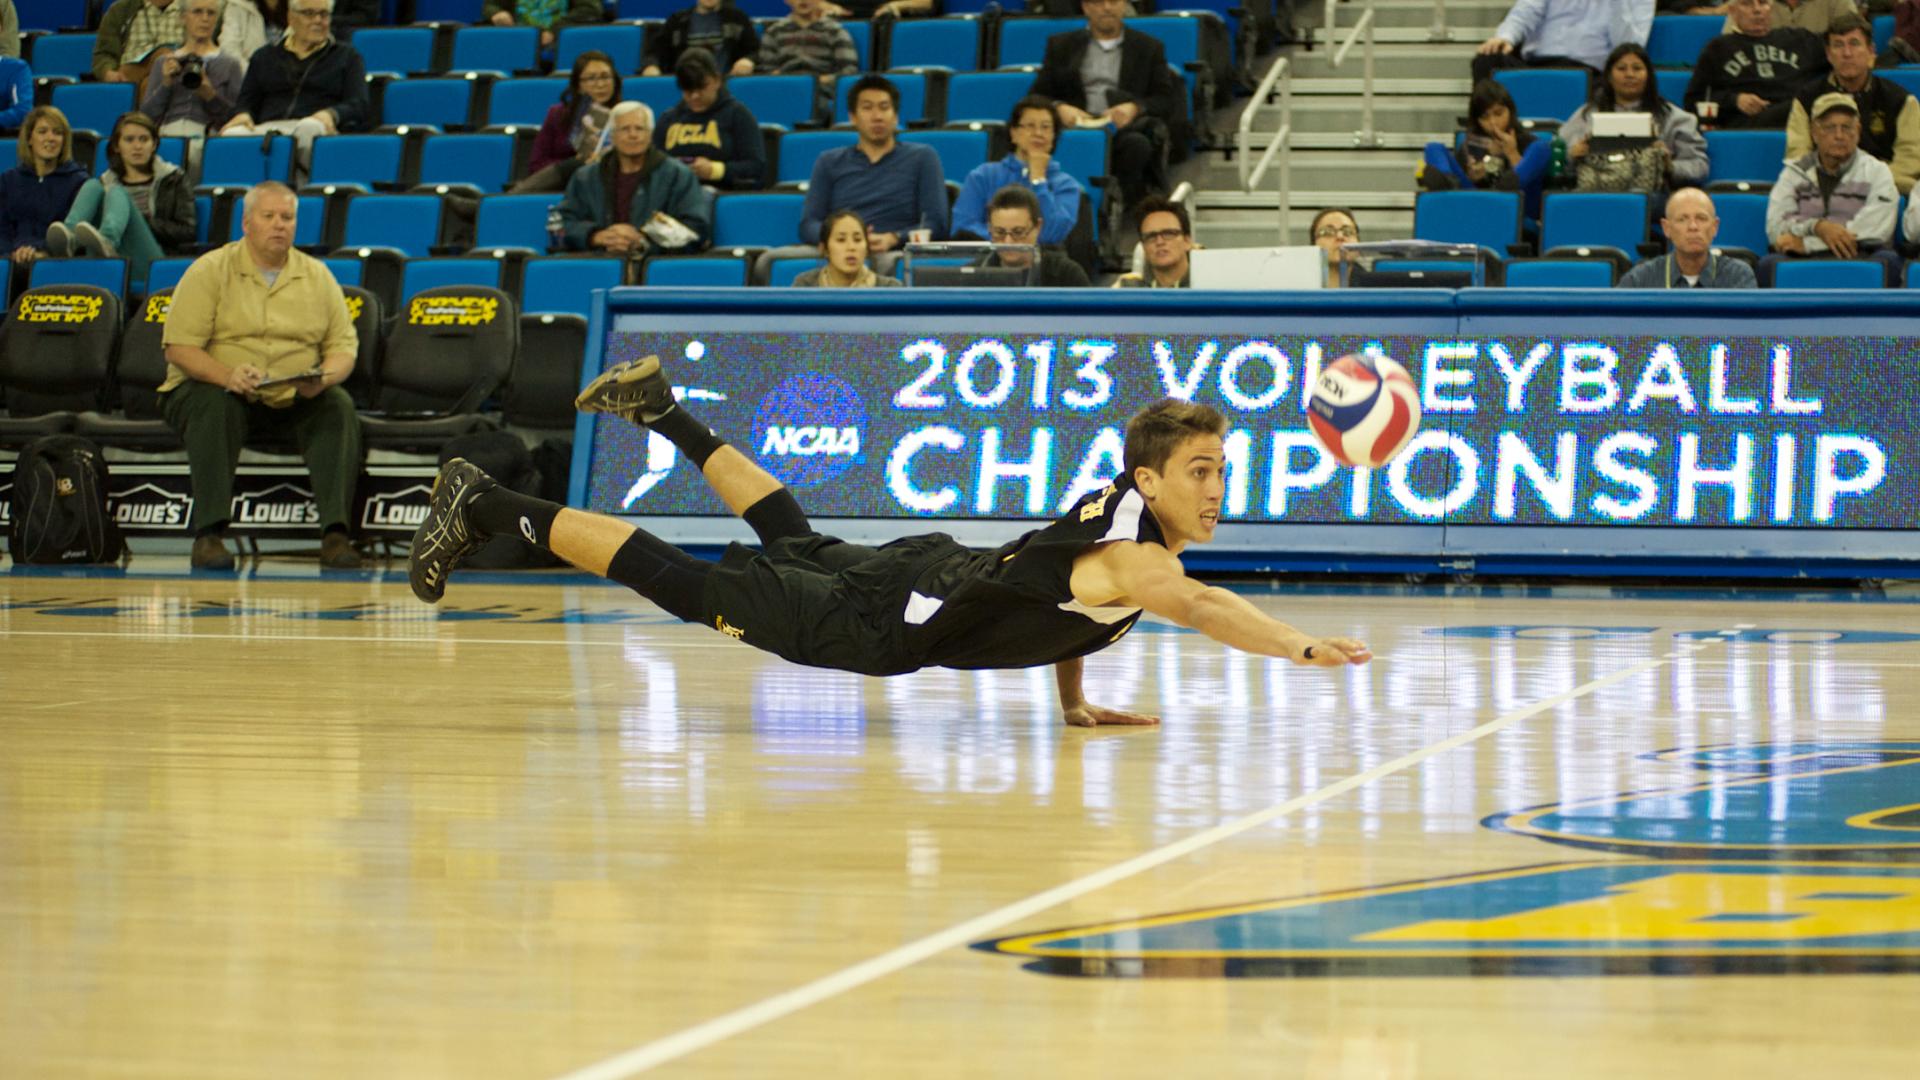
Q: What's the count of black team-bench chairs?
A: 4